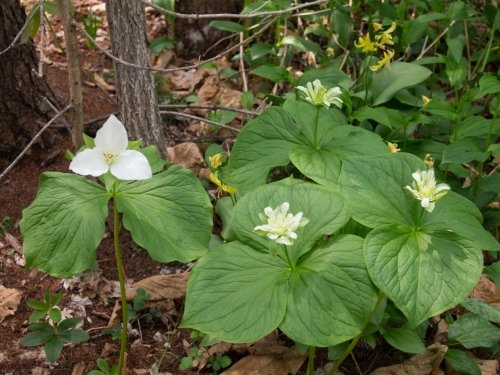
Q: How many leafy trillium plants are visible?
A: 4